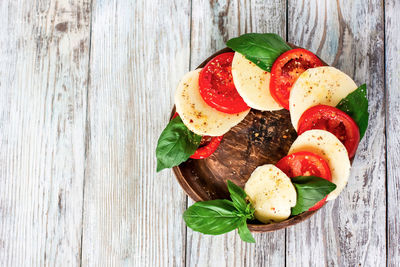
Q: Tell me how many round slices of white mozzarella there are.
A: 5